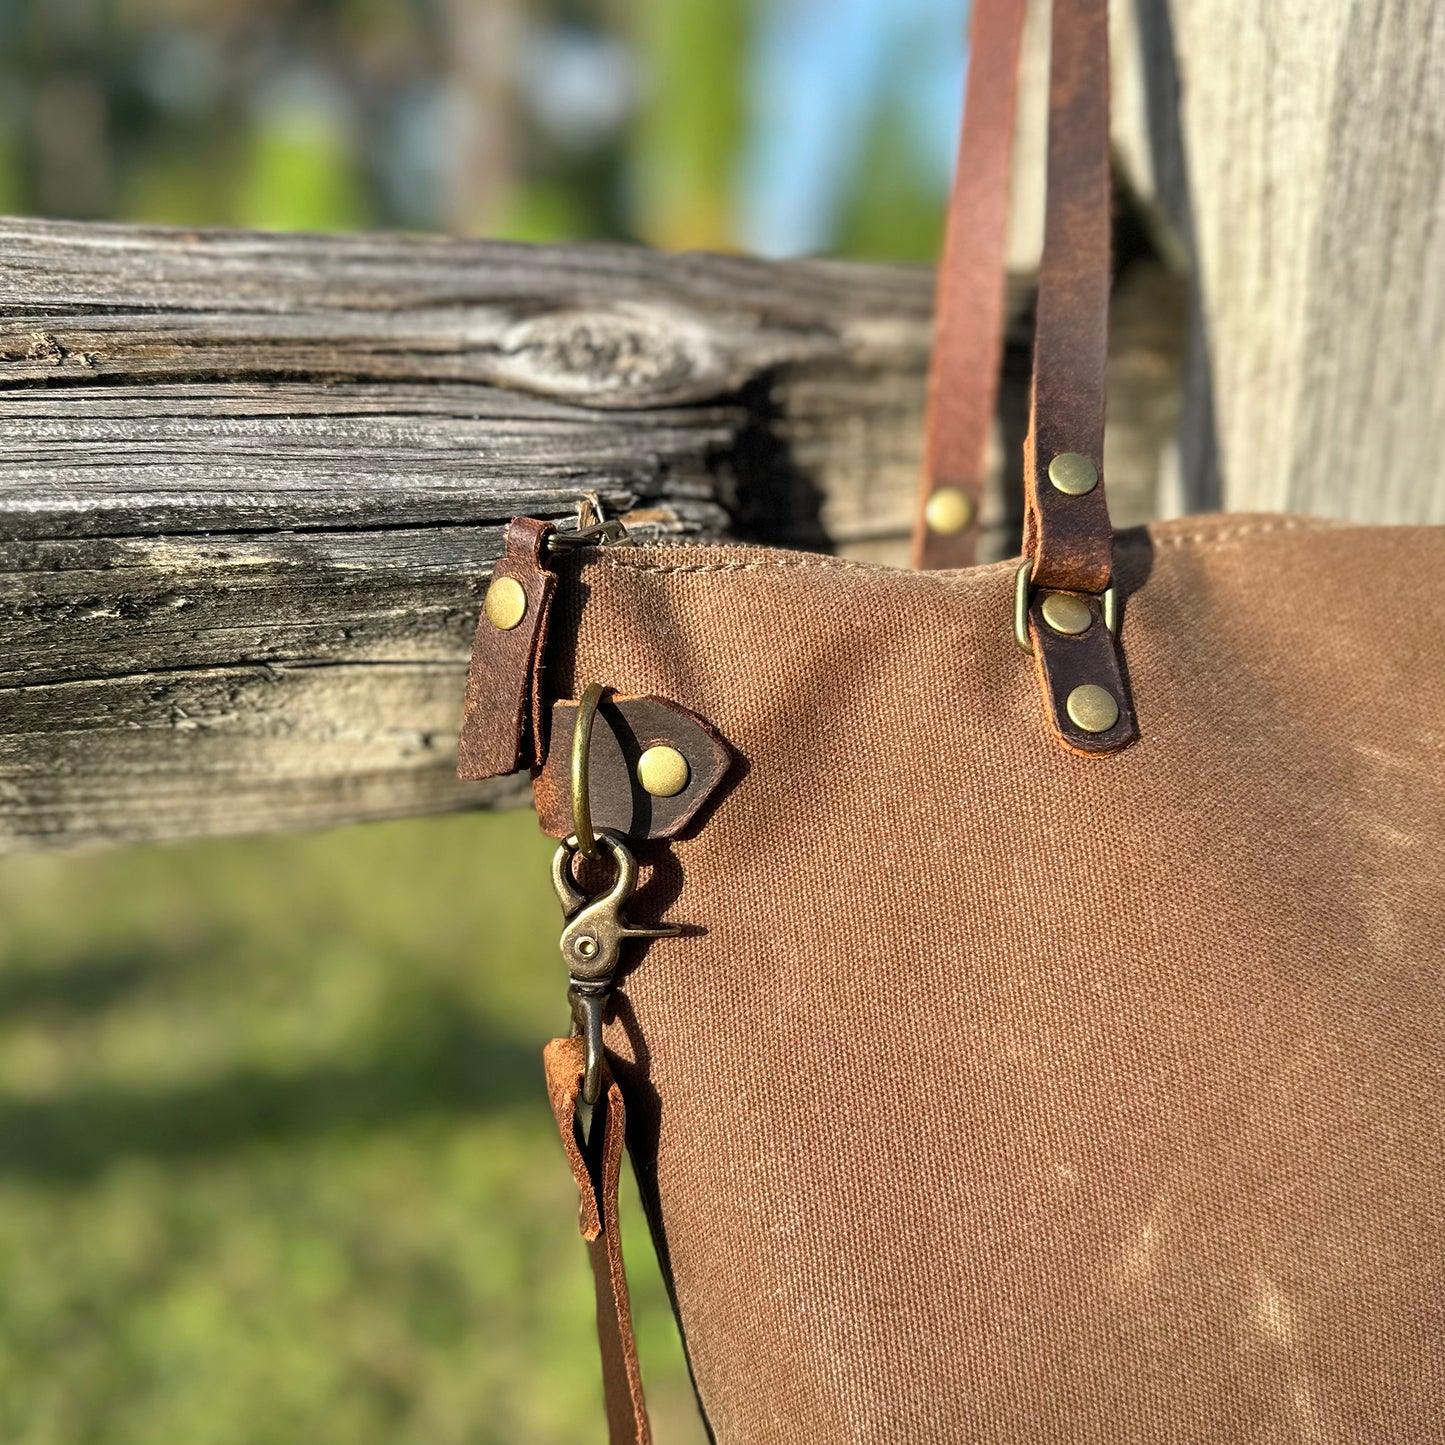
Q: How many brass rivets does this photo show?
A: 6